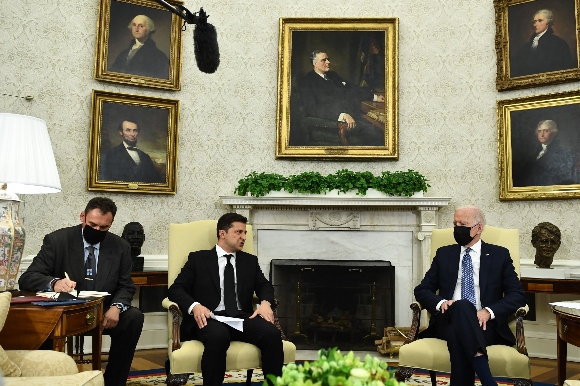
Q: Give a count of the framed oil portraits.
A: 5